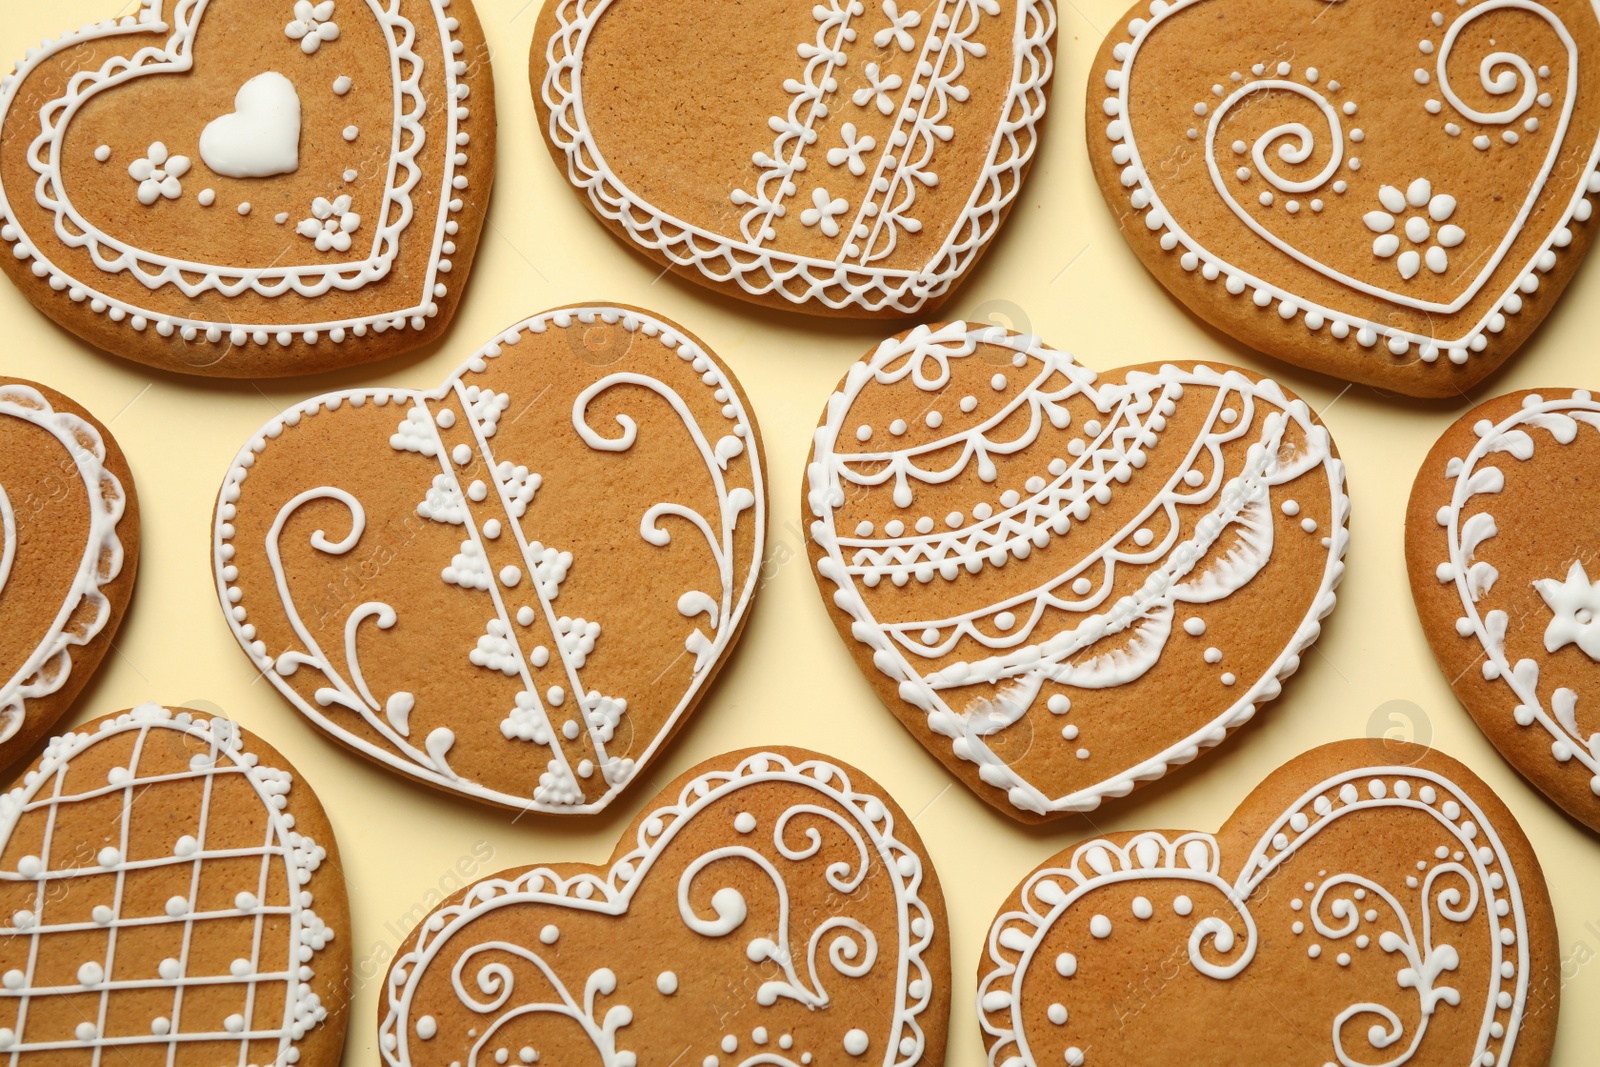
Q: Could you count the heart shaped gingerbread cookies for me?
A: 10